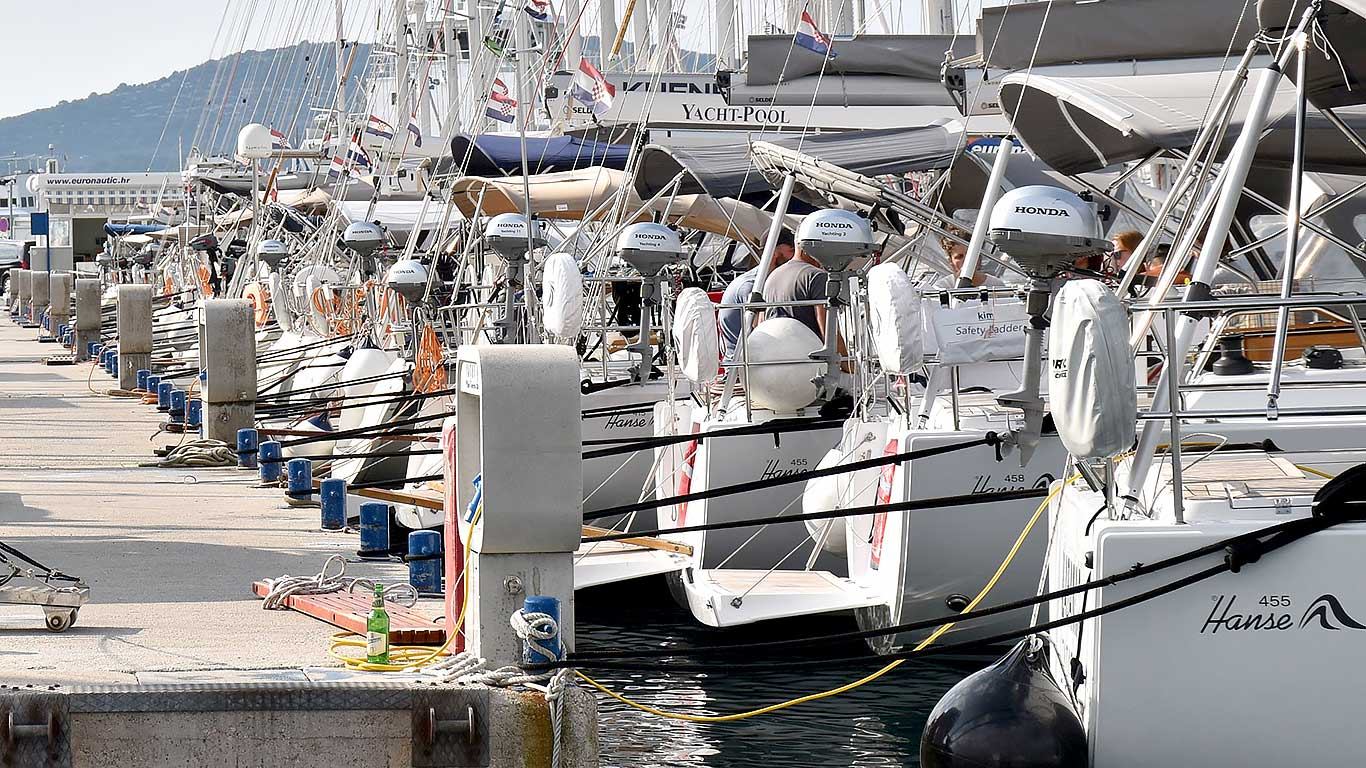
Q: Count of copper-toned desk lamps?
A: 0